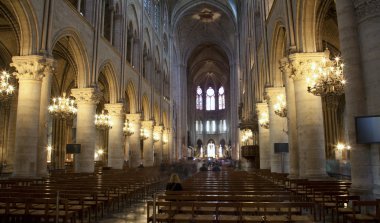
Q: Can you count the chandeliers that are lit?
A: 11